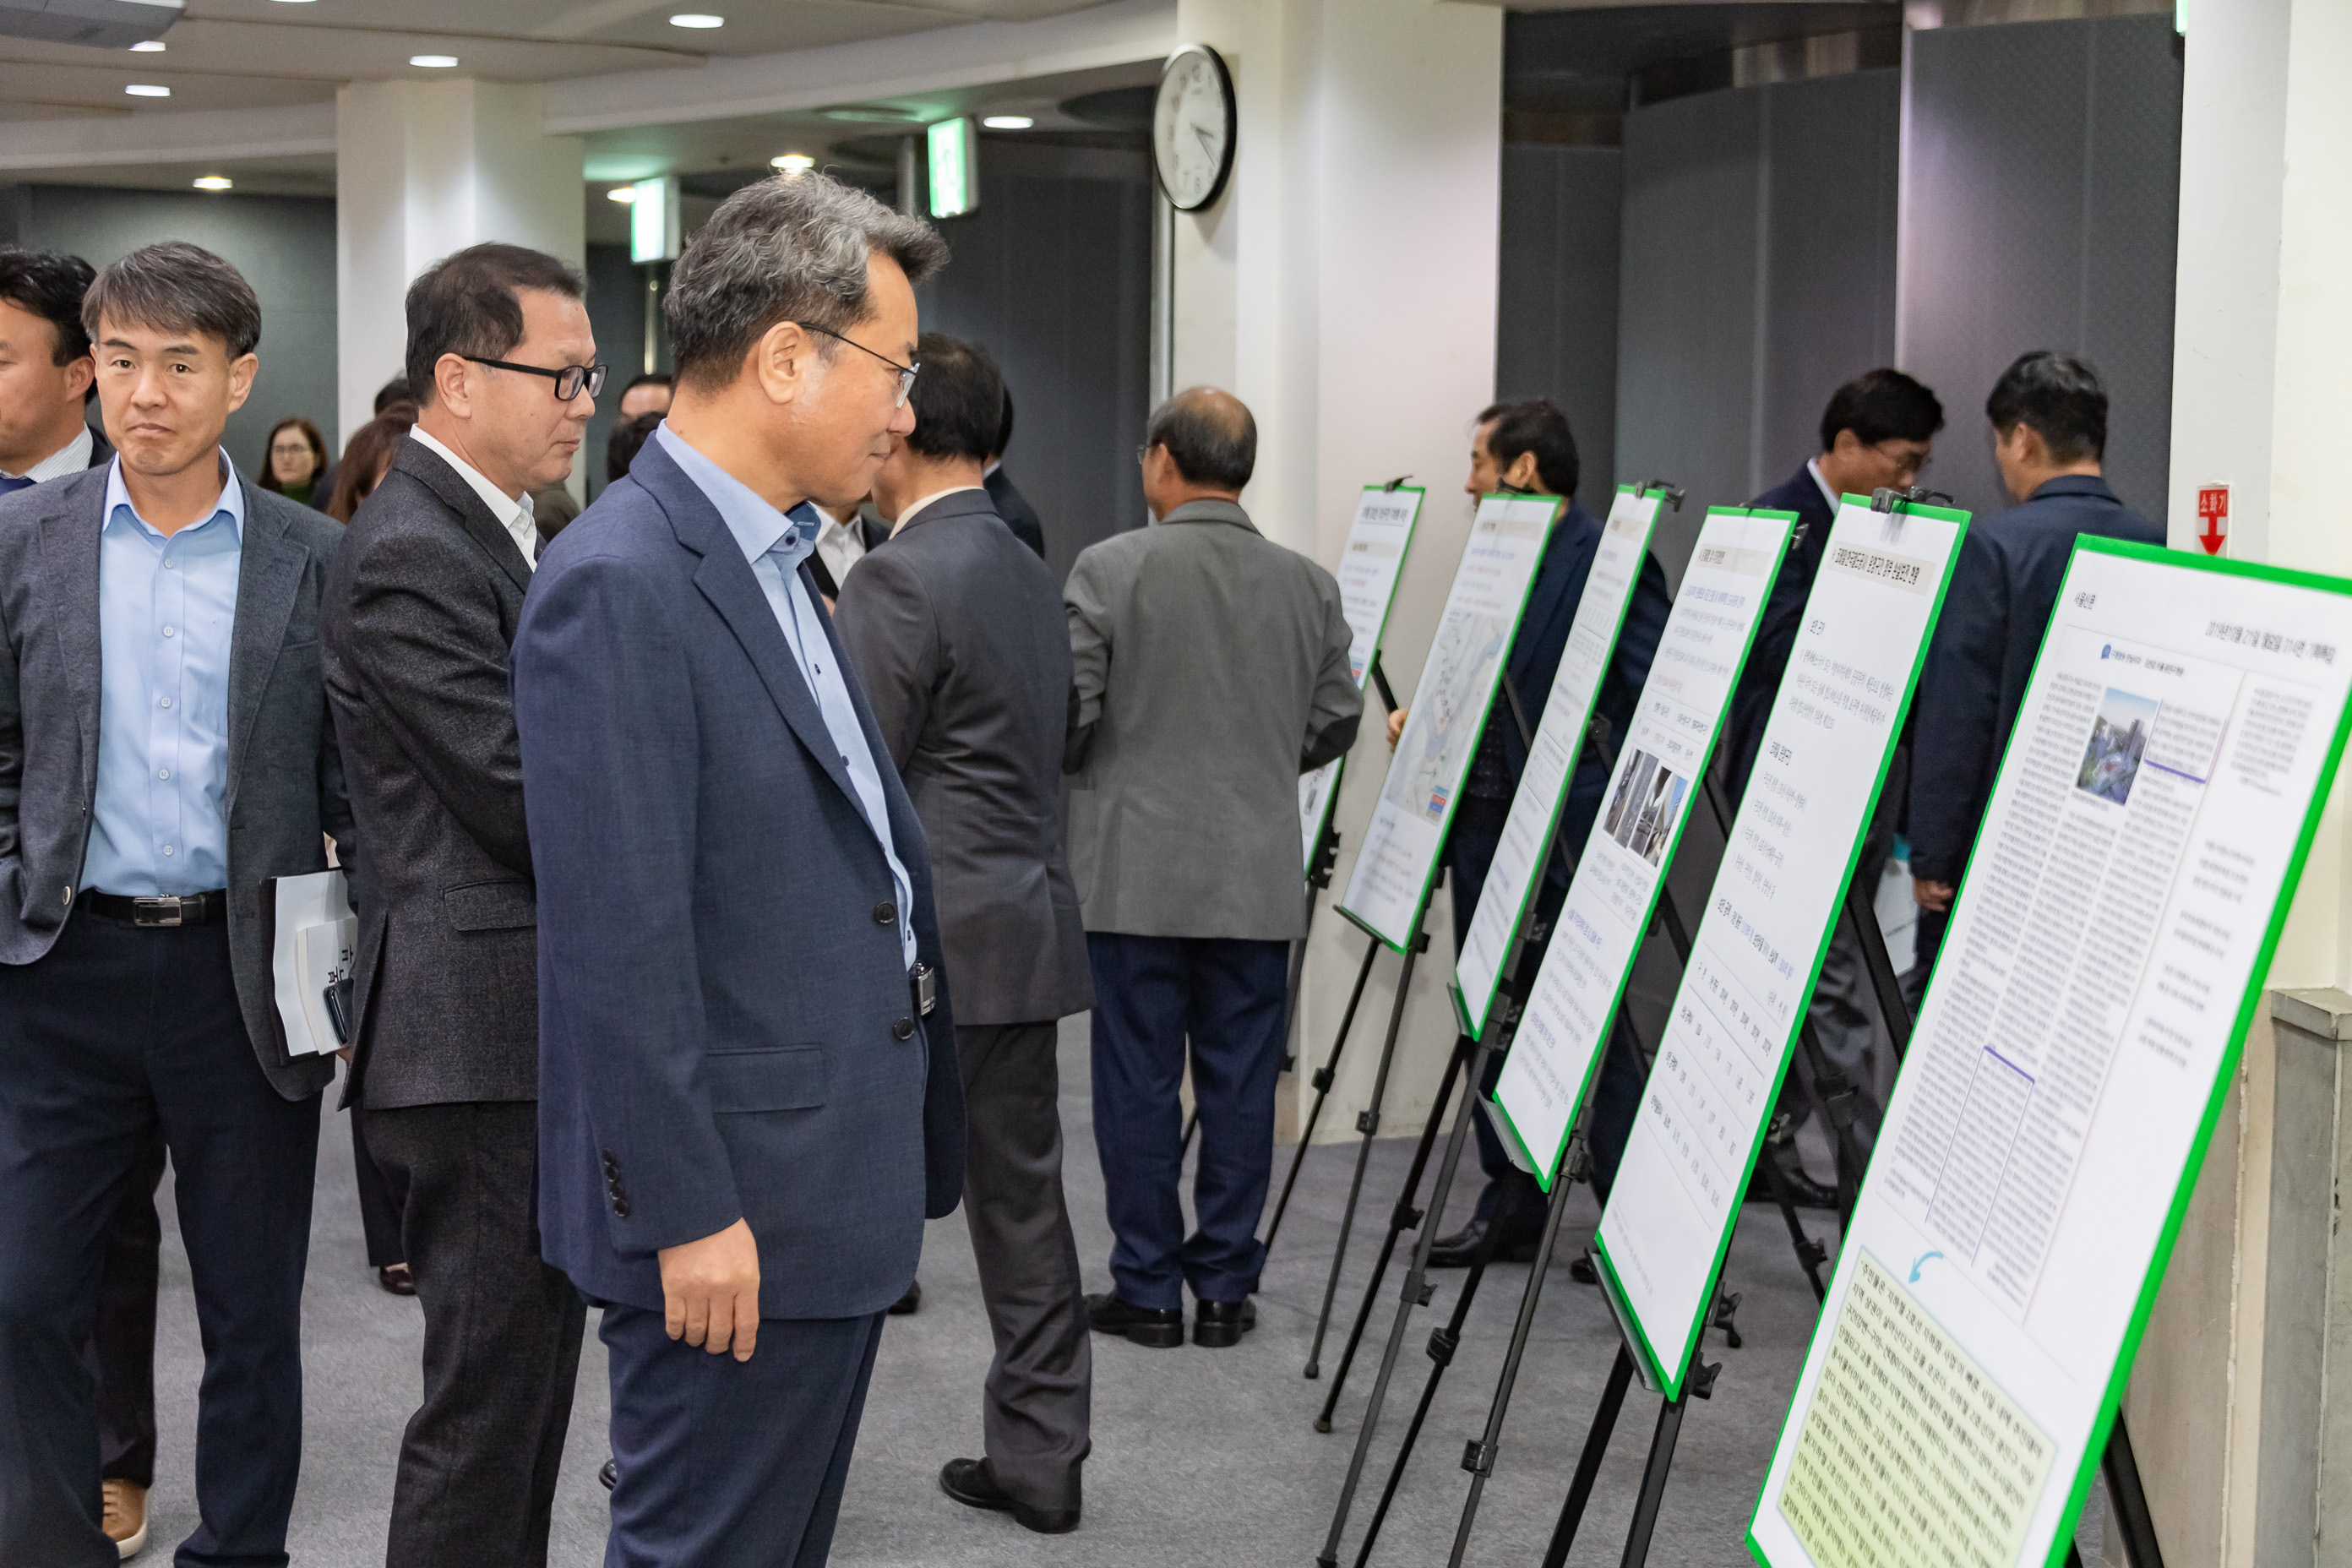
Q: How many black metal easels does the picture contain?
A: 6